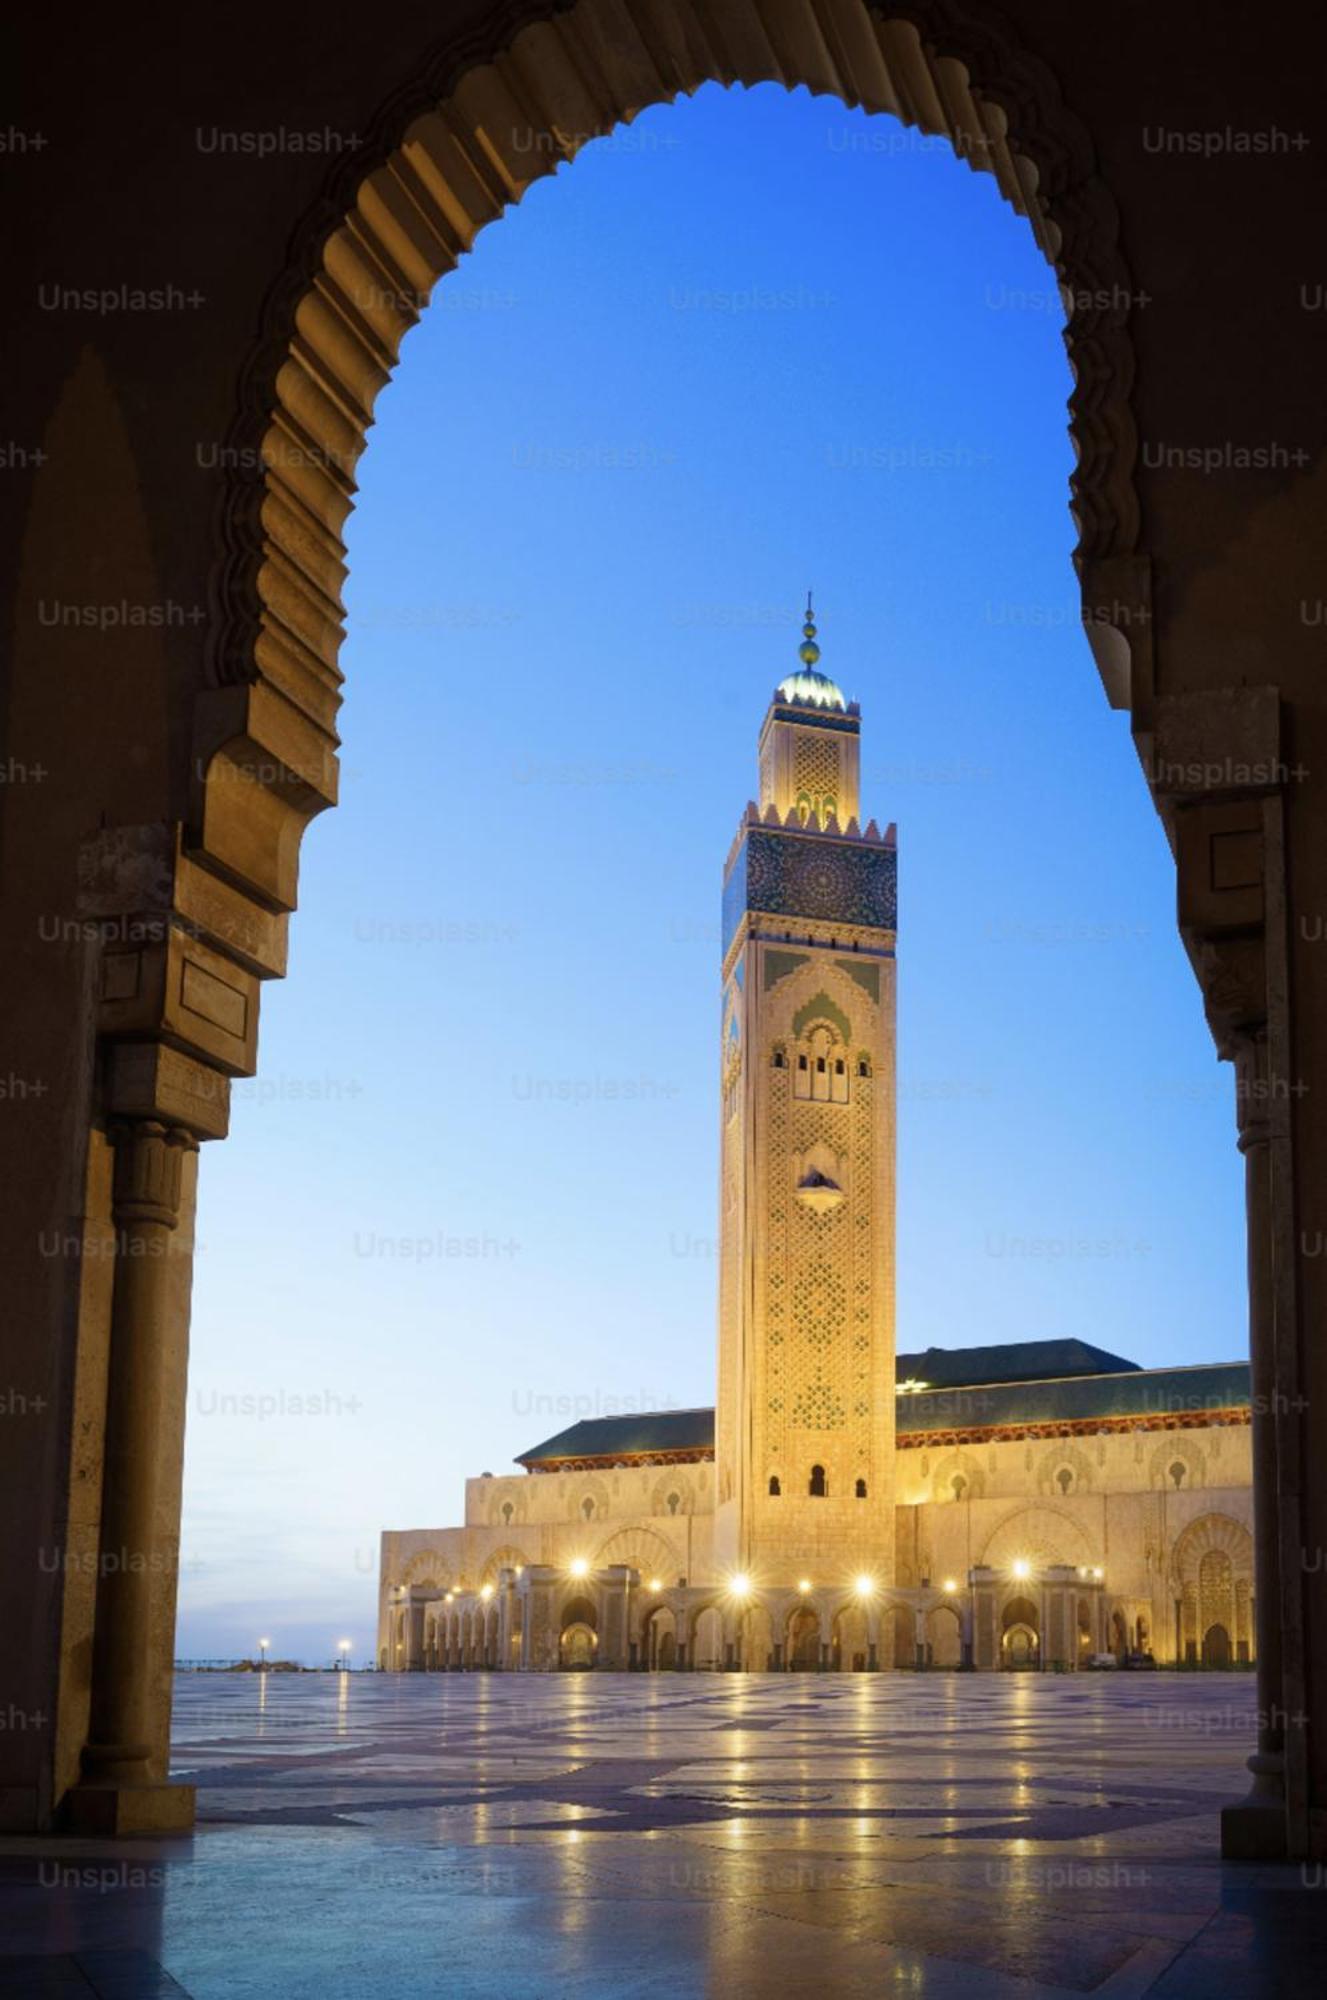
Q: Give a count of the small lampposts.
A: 2